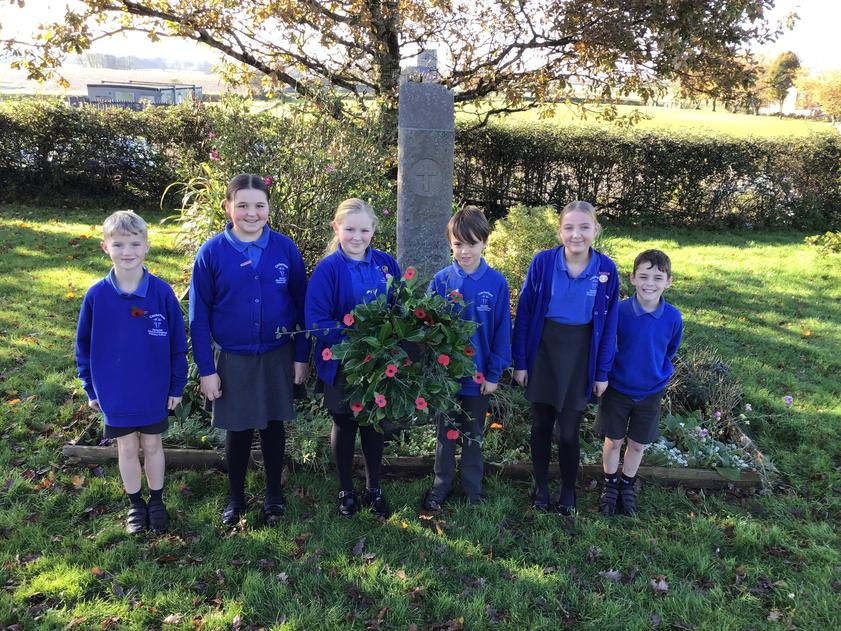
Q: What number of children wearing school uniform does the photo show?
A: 6